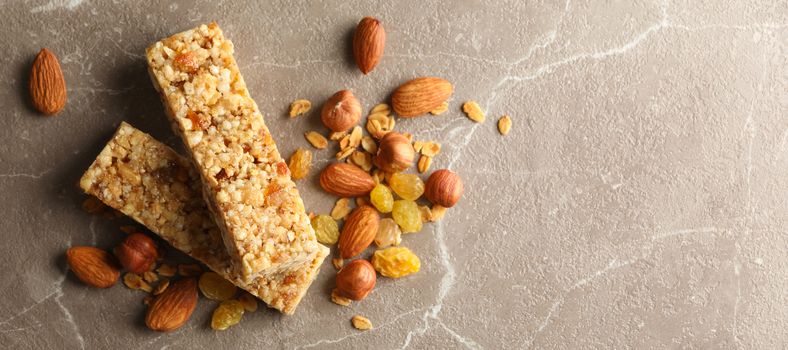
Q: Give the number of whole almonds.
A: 7